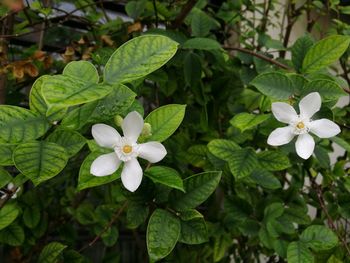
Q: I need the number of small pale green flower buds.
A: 2